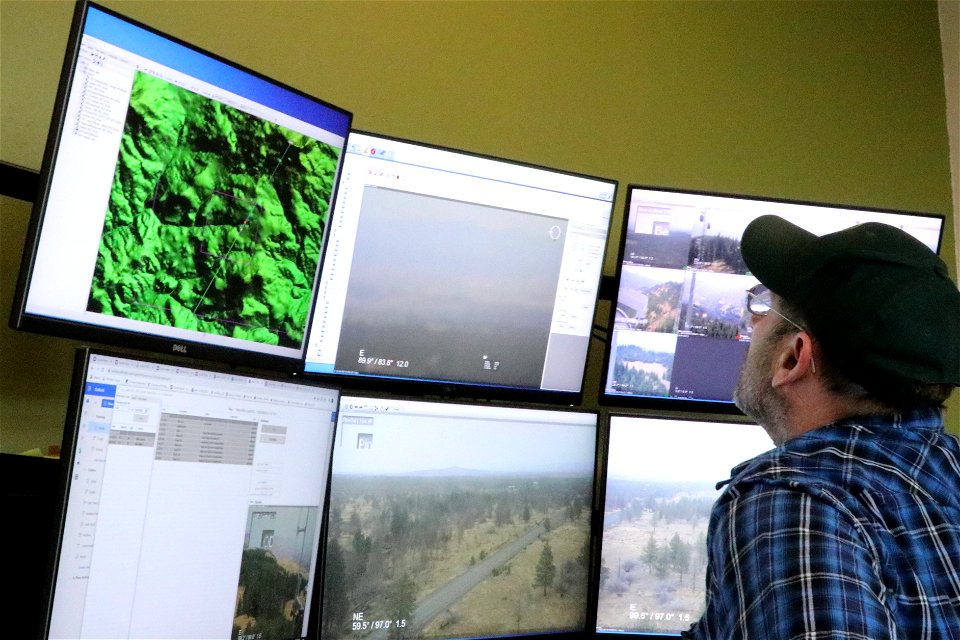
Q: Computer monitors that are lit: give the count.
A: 6